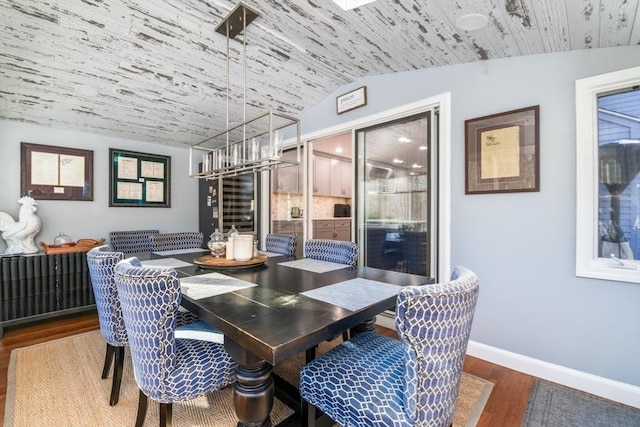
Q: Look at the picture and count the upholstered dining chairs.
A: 7